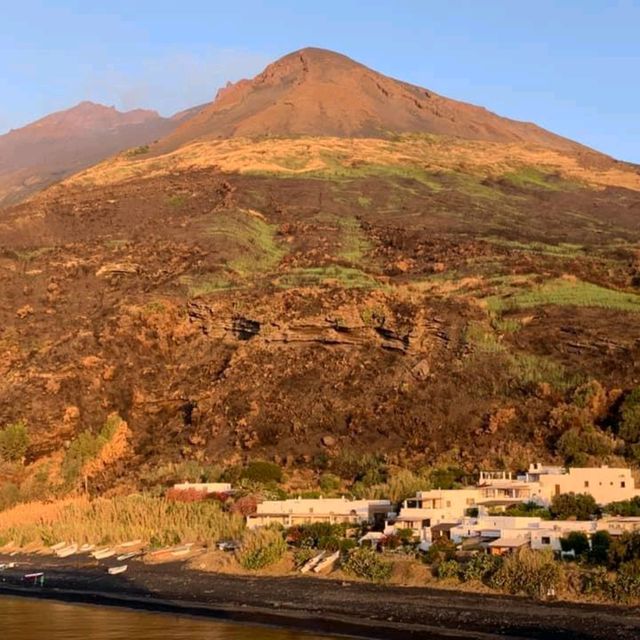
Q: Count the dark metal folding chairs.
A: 0